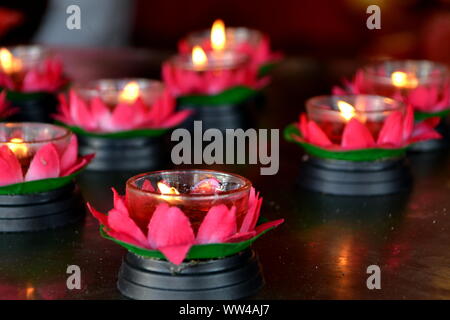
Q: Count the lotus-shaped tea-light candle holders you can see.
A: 8